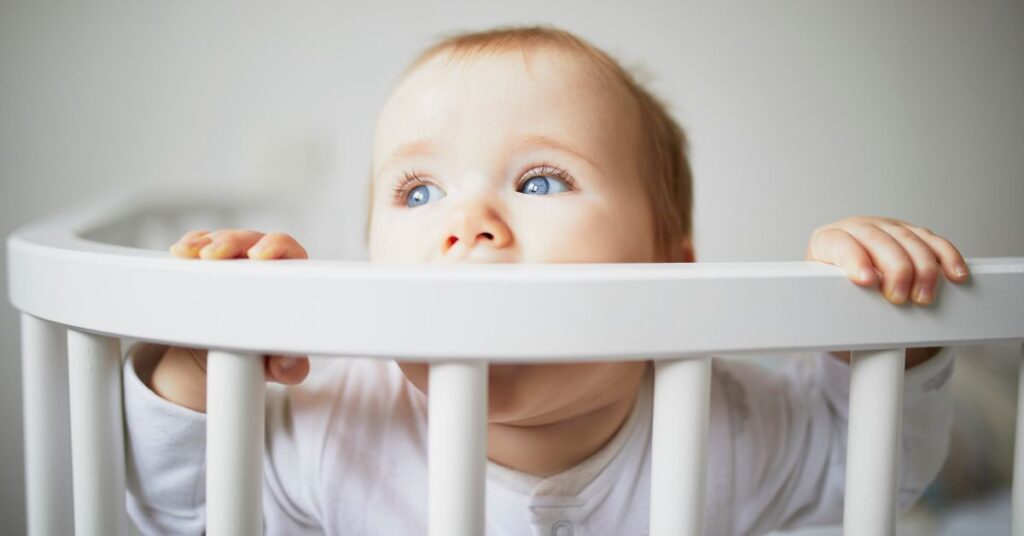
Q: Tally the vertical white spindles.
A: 7